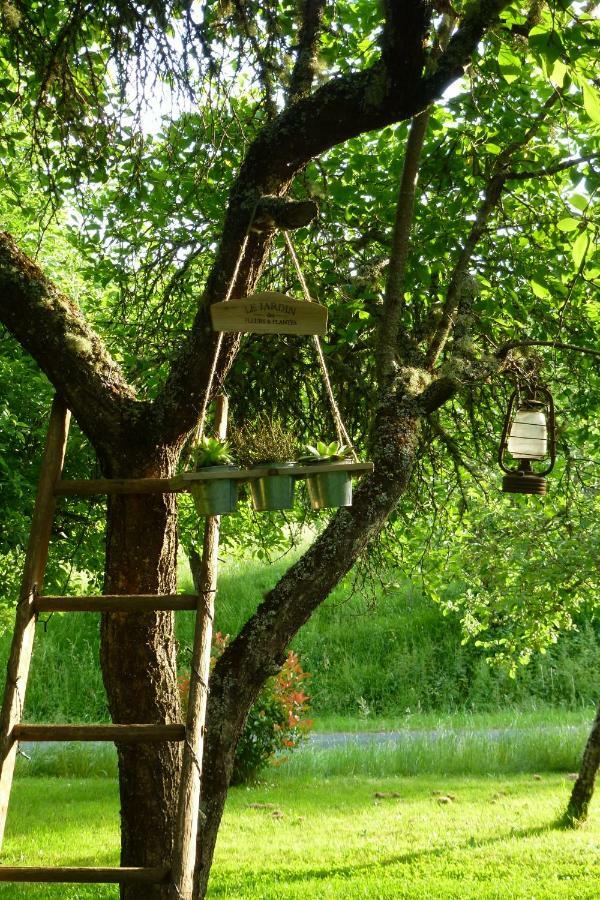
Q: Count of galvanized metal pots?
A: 3